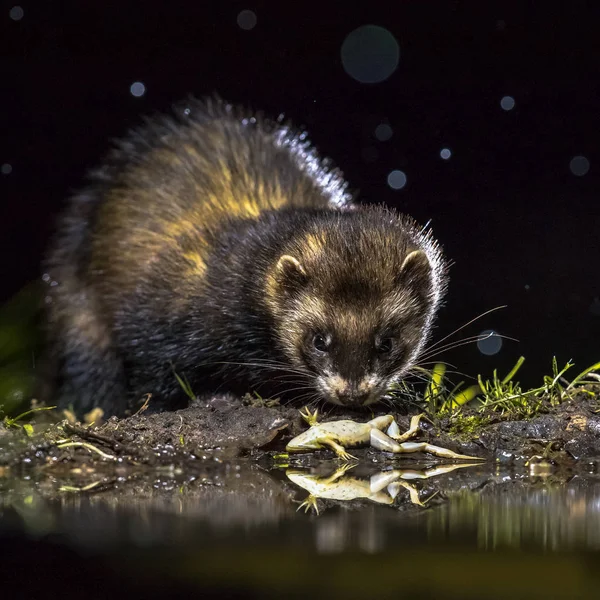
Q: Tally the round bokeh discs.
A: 11